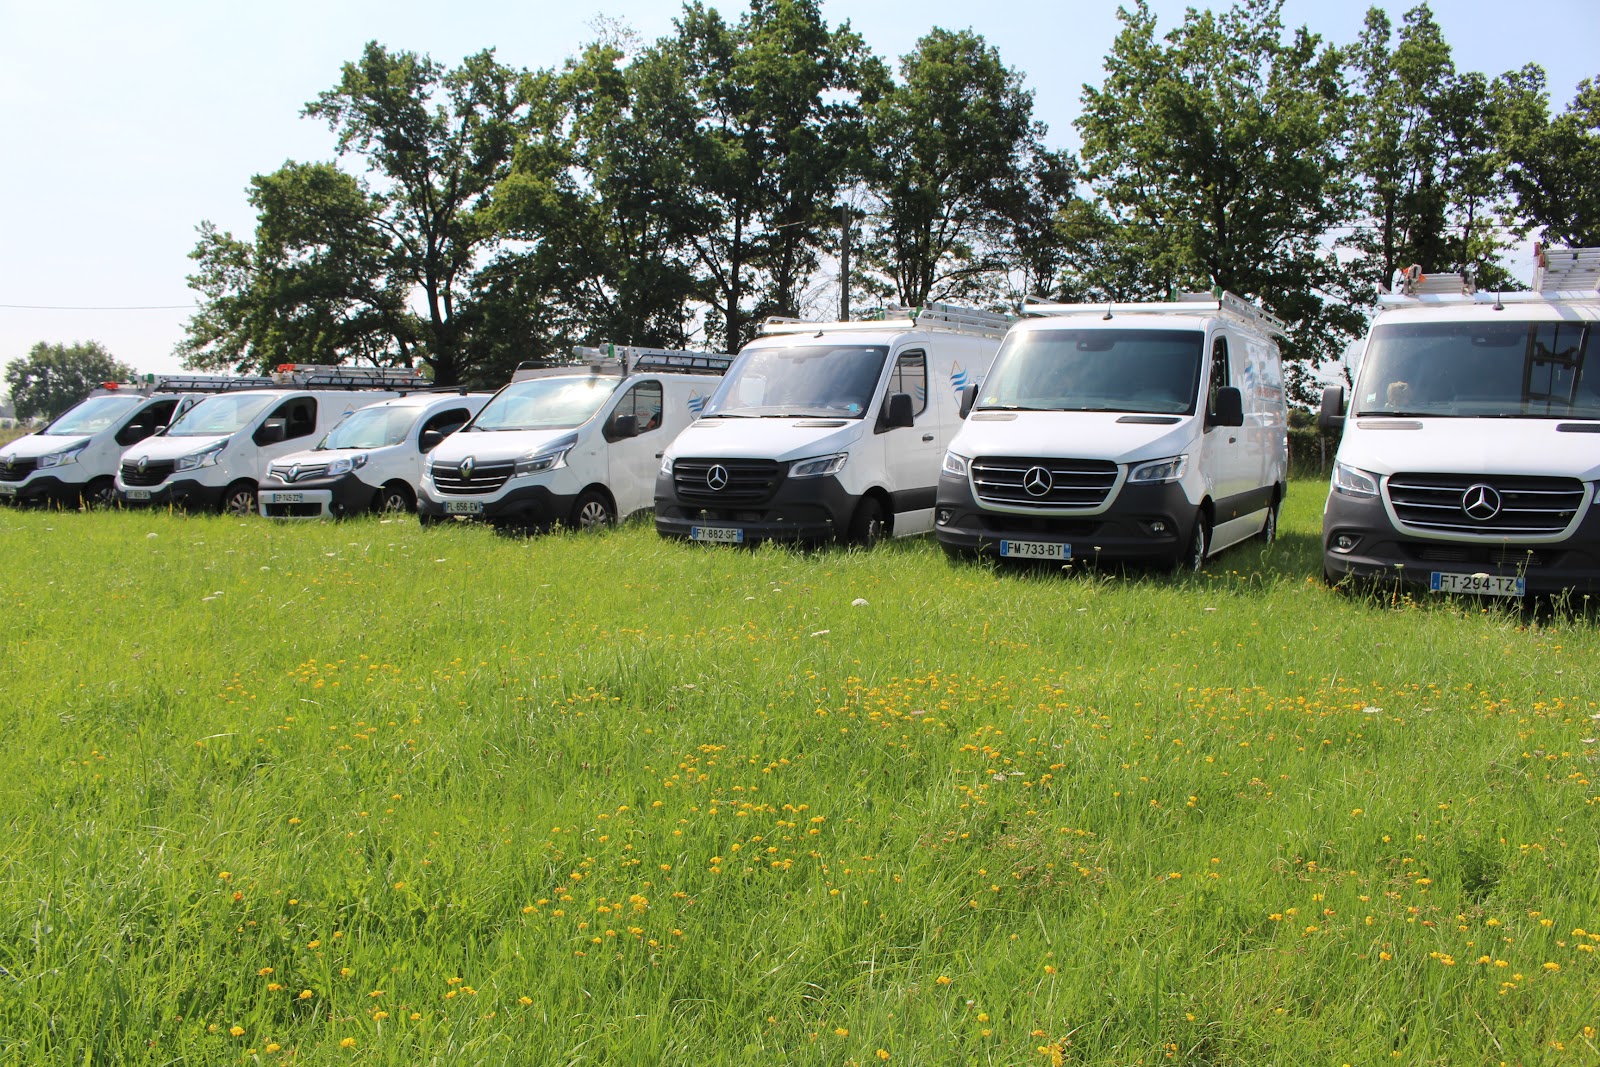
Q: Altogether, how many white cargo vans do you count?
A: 7